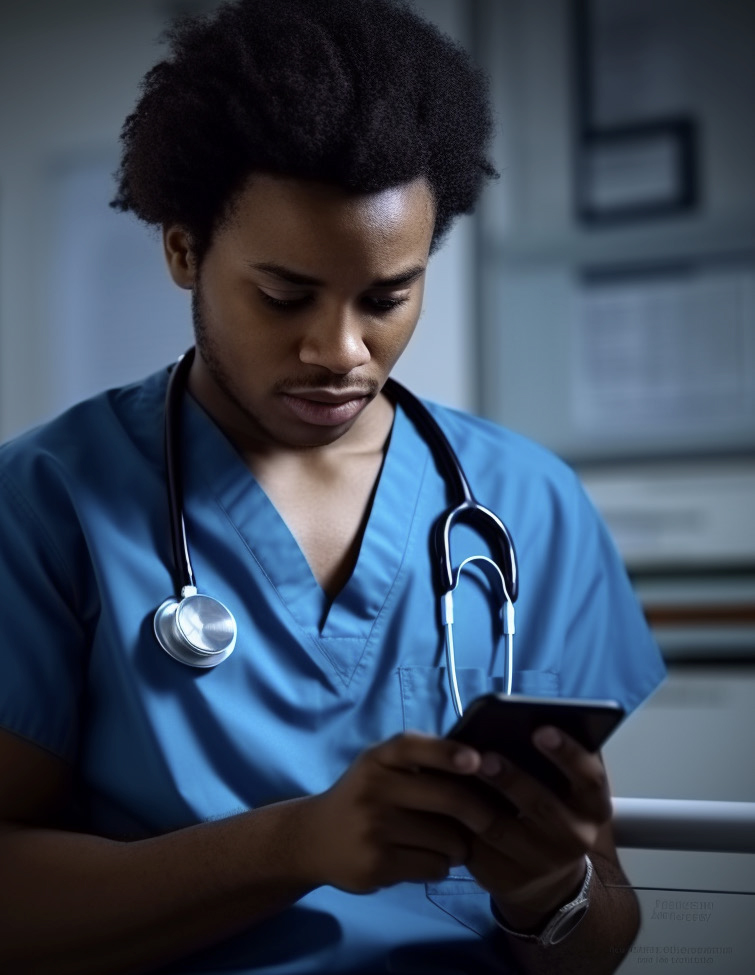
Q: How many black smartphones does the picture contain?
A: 1